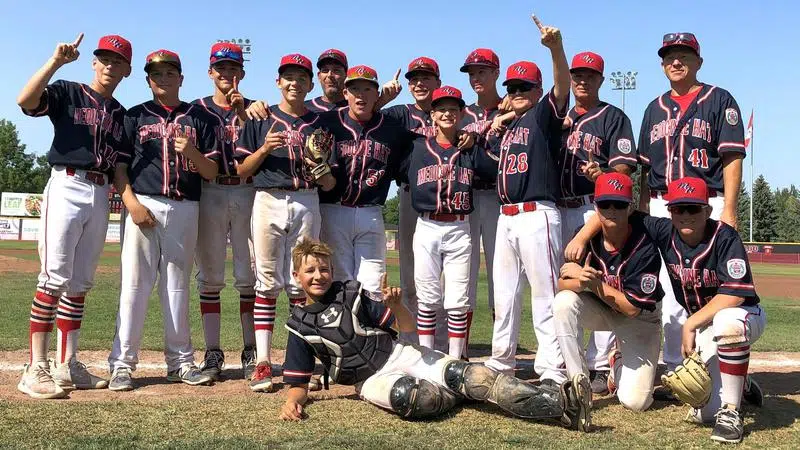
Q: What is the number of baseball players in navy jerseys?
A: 15